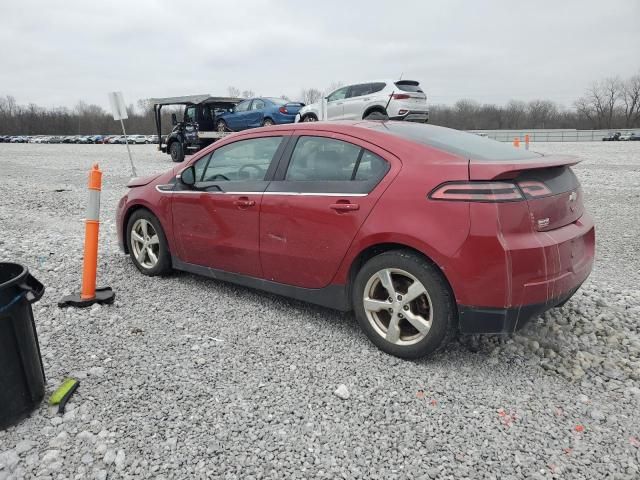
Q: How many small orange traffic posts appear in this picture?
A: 3